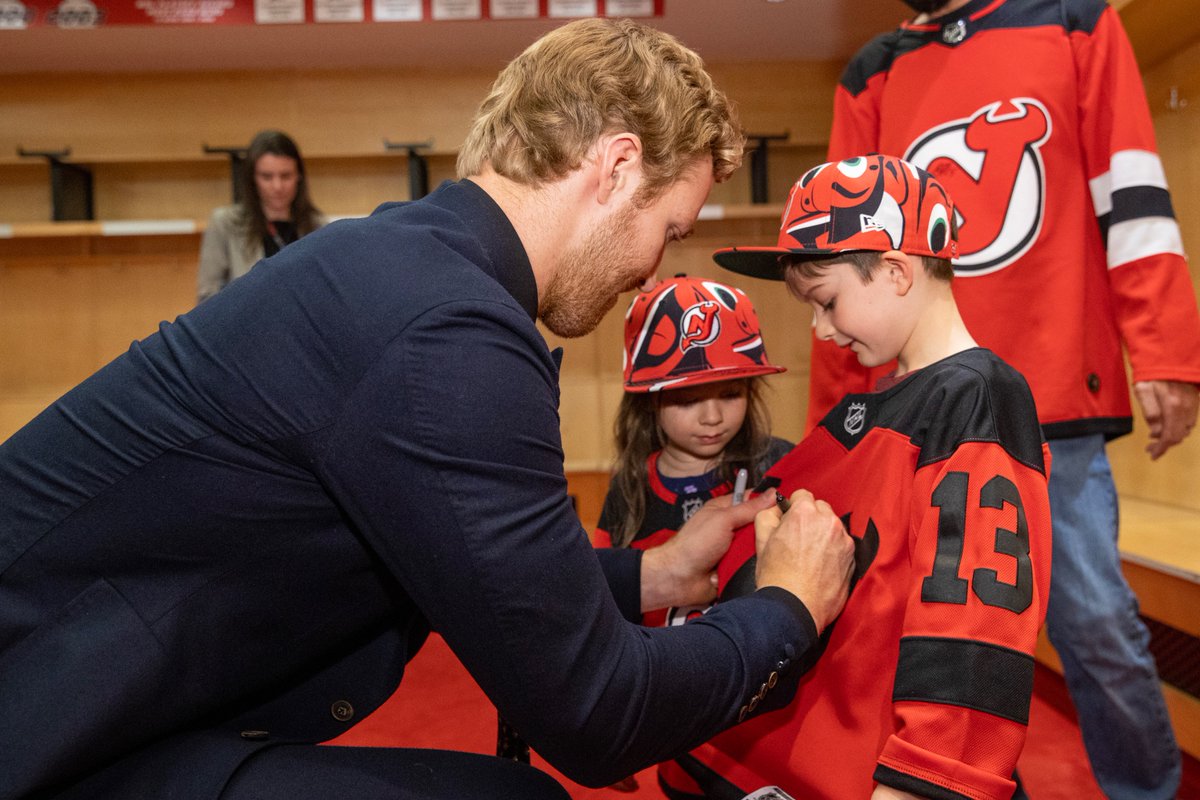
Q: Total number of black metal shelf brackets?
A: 4